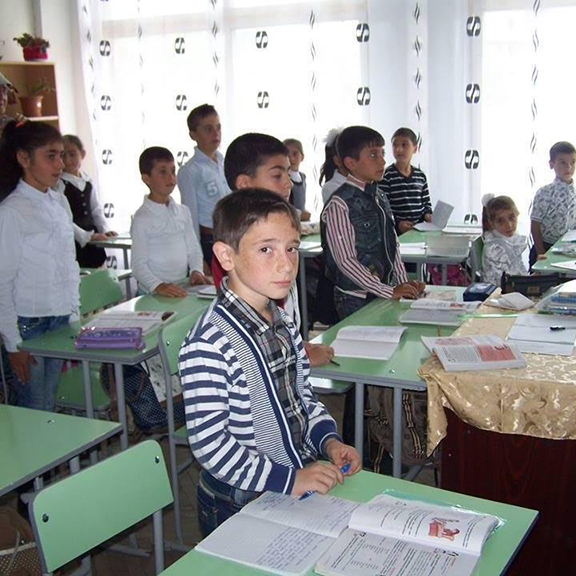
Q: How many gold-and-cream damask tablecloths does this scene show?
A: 1